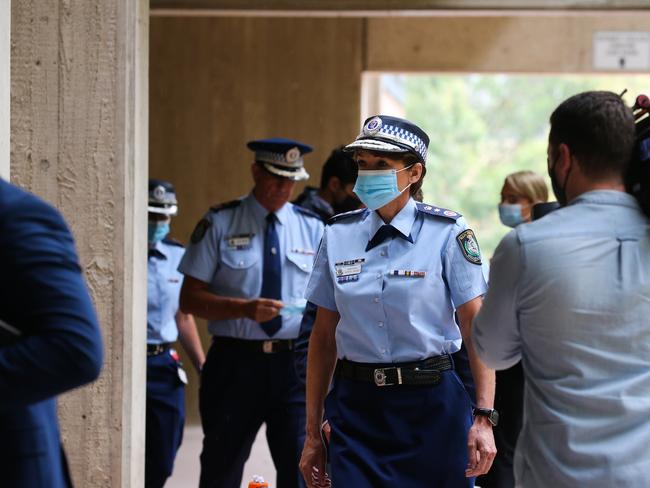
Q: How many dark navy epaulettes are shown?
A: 5